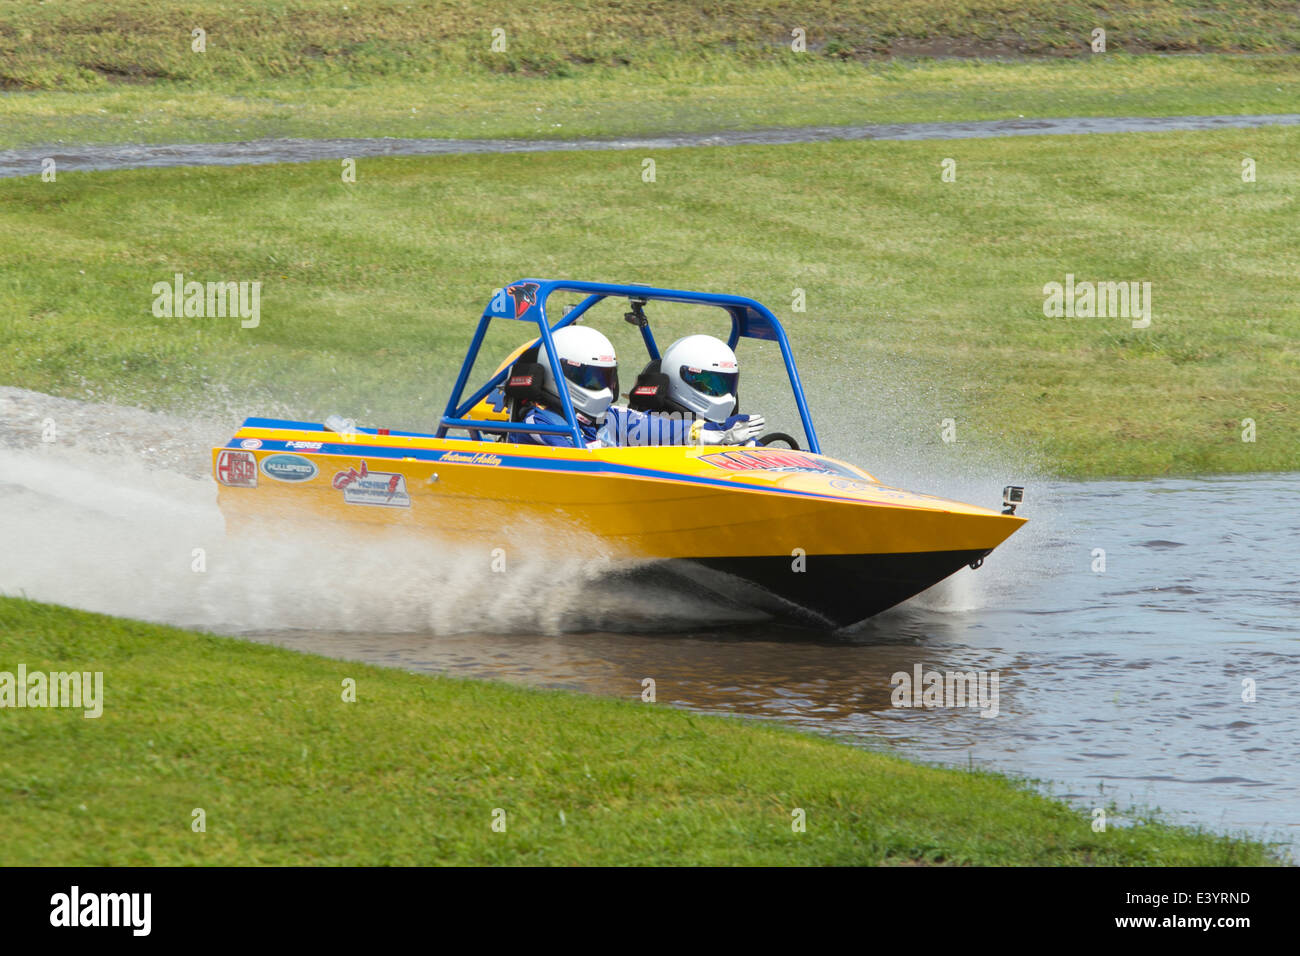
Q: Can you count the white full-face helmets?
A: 2